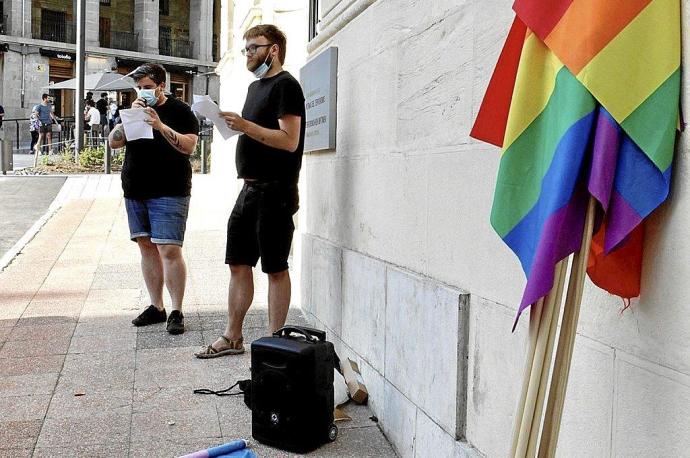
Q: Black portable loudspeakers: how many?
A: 1